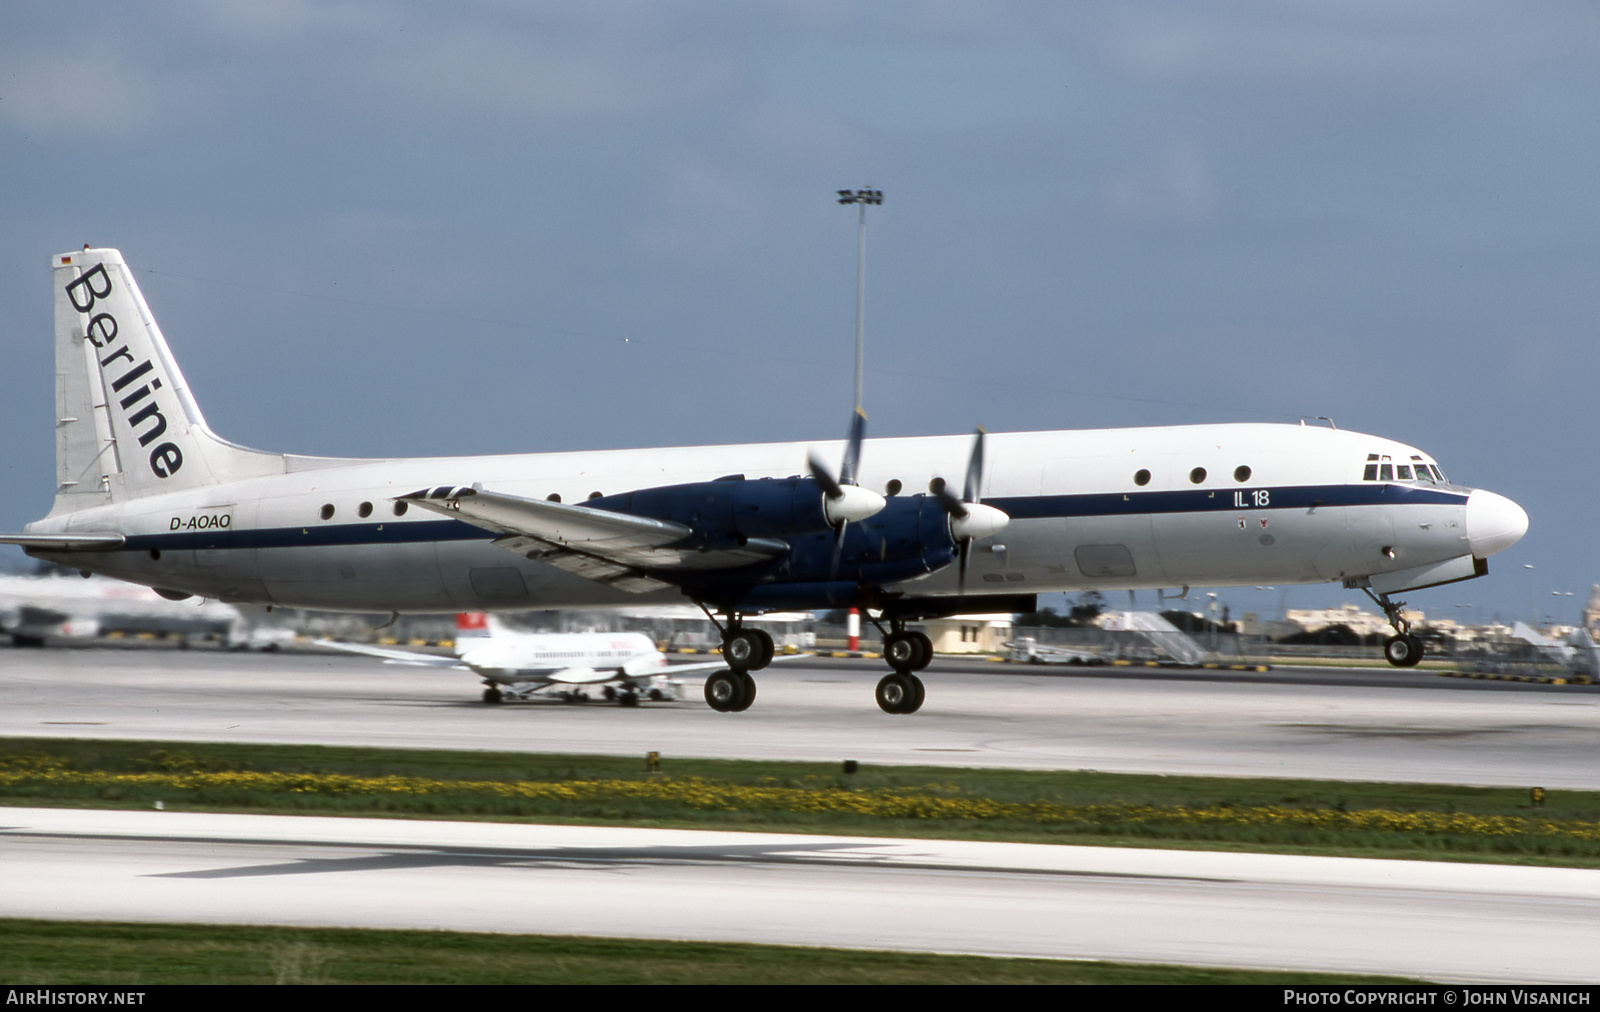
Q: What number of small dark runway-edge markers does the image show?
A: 3